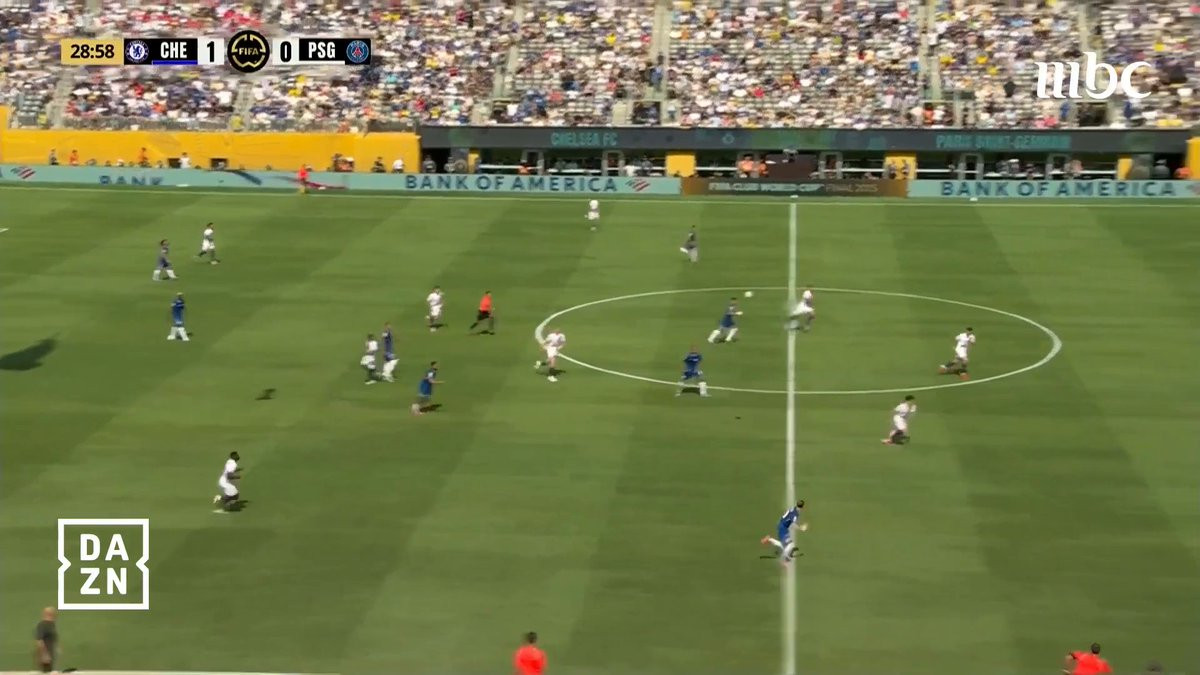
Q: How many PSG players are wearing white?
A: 9